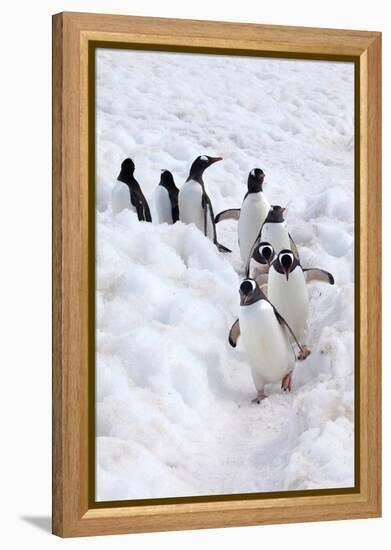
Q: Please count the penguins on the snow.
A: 8